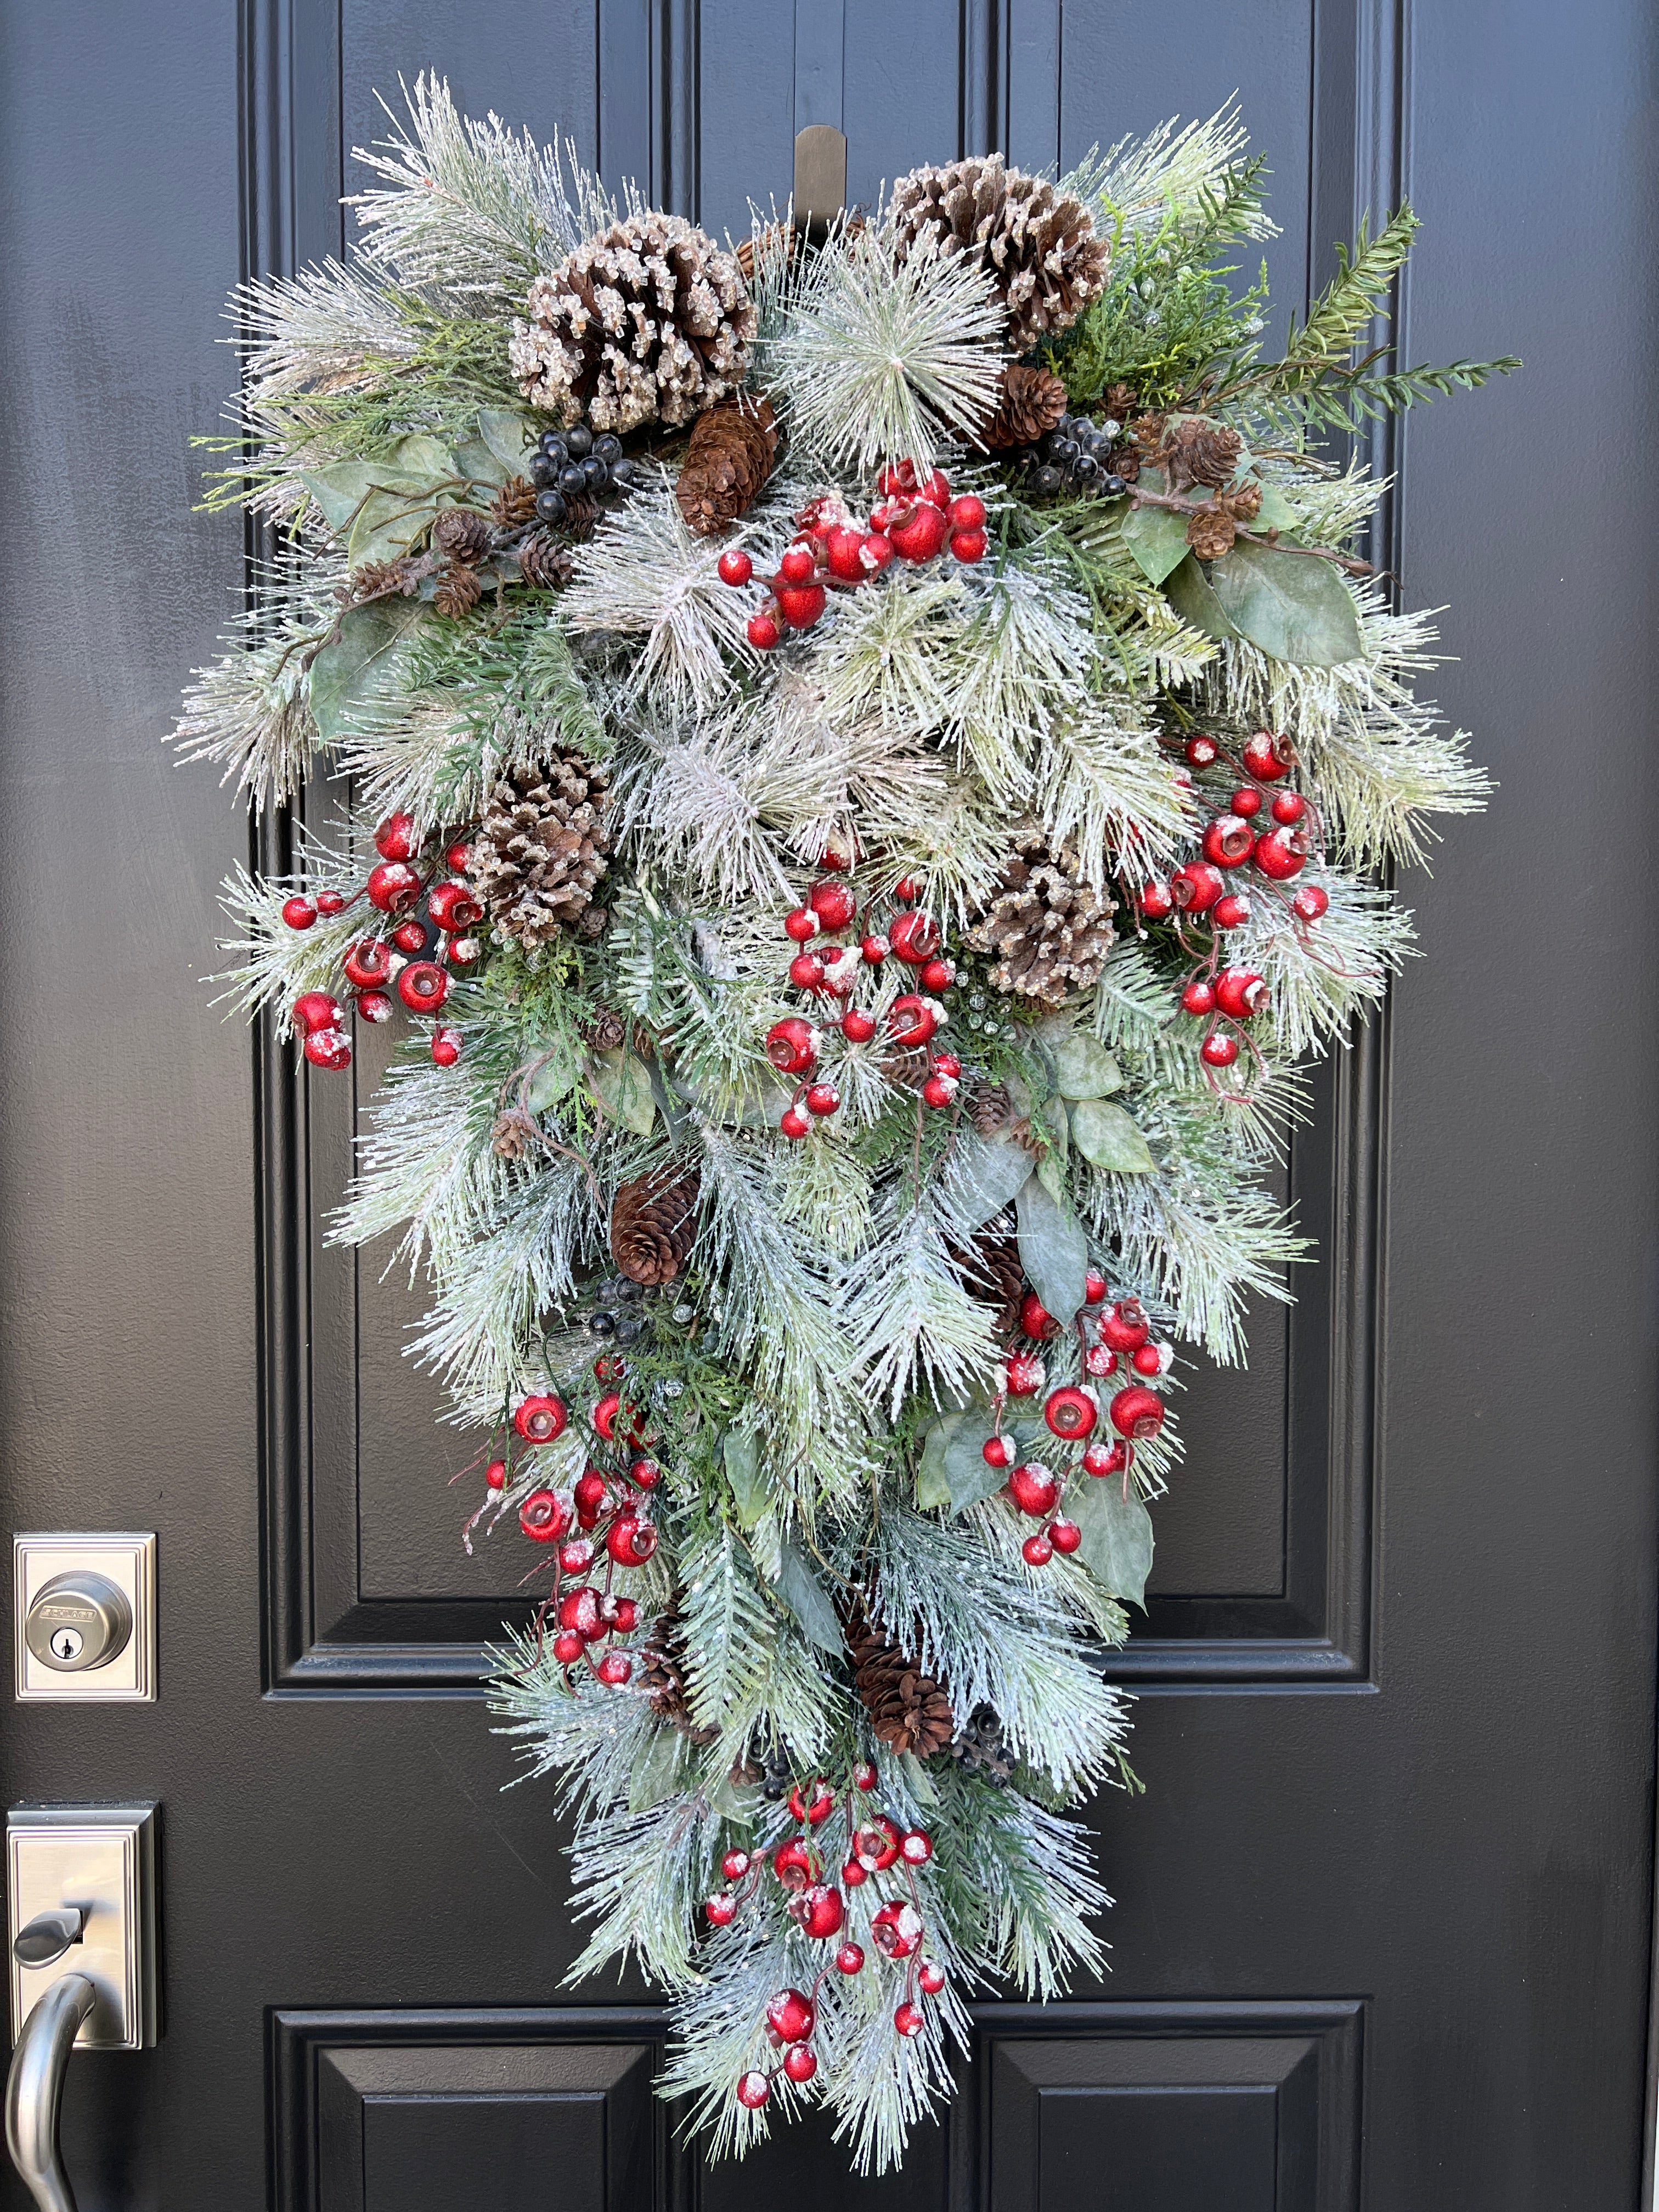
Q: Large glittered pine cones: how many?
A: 4